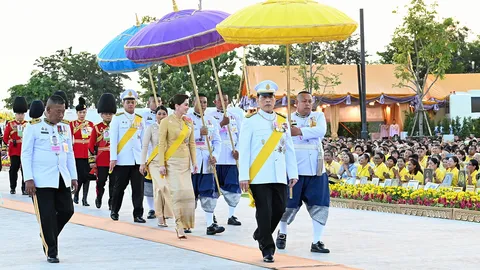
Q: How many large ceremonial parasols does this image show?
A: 4